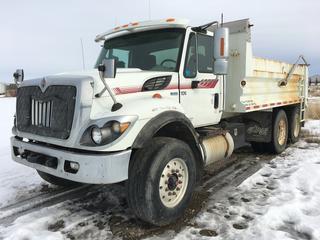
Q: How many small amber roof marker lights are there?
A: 4